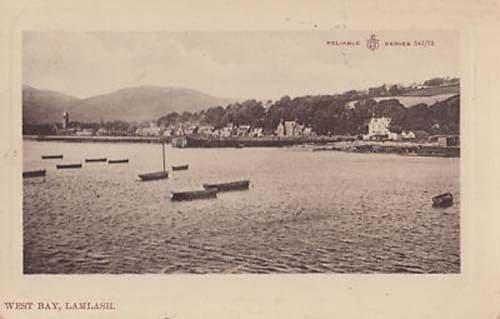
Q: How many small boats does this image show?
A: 10